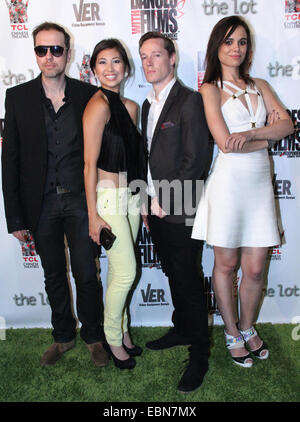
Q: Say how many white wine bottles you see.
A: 0